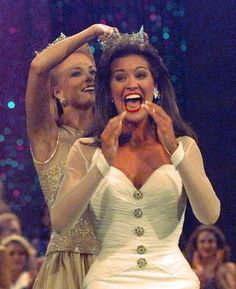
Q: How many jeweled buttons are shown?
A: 5